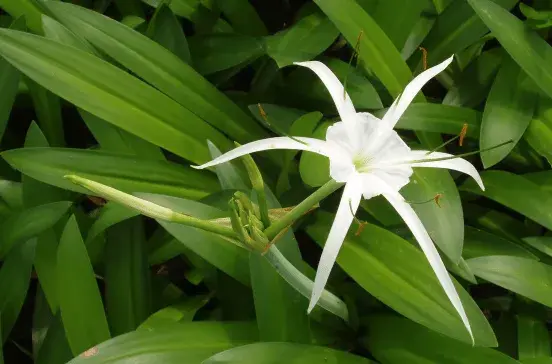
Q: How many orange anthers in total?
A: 6